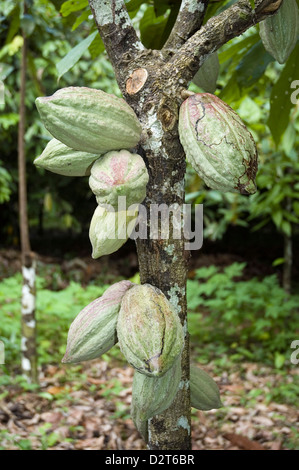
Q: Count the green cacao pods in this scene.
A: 11